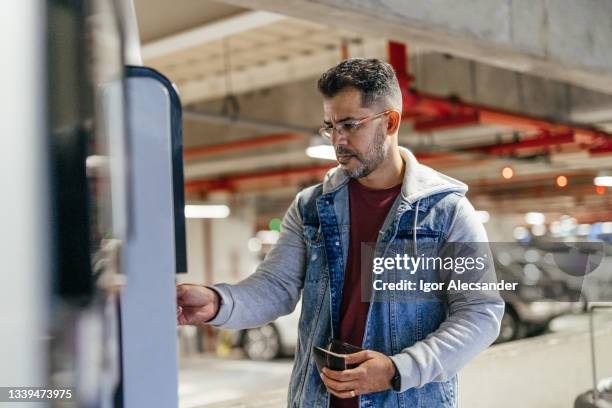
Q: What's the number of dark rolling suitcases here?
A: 1